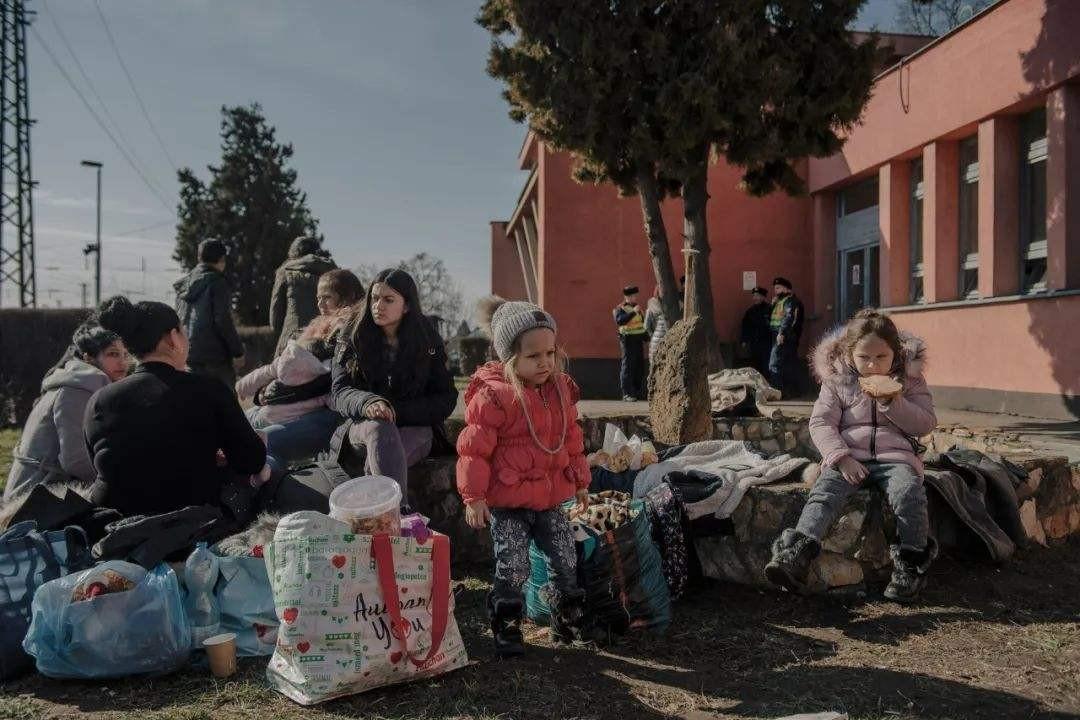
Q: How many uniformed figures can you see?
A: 3